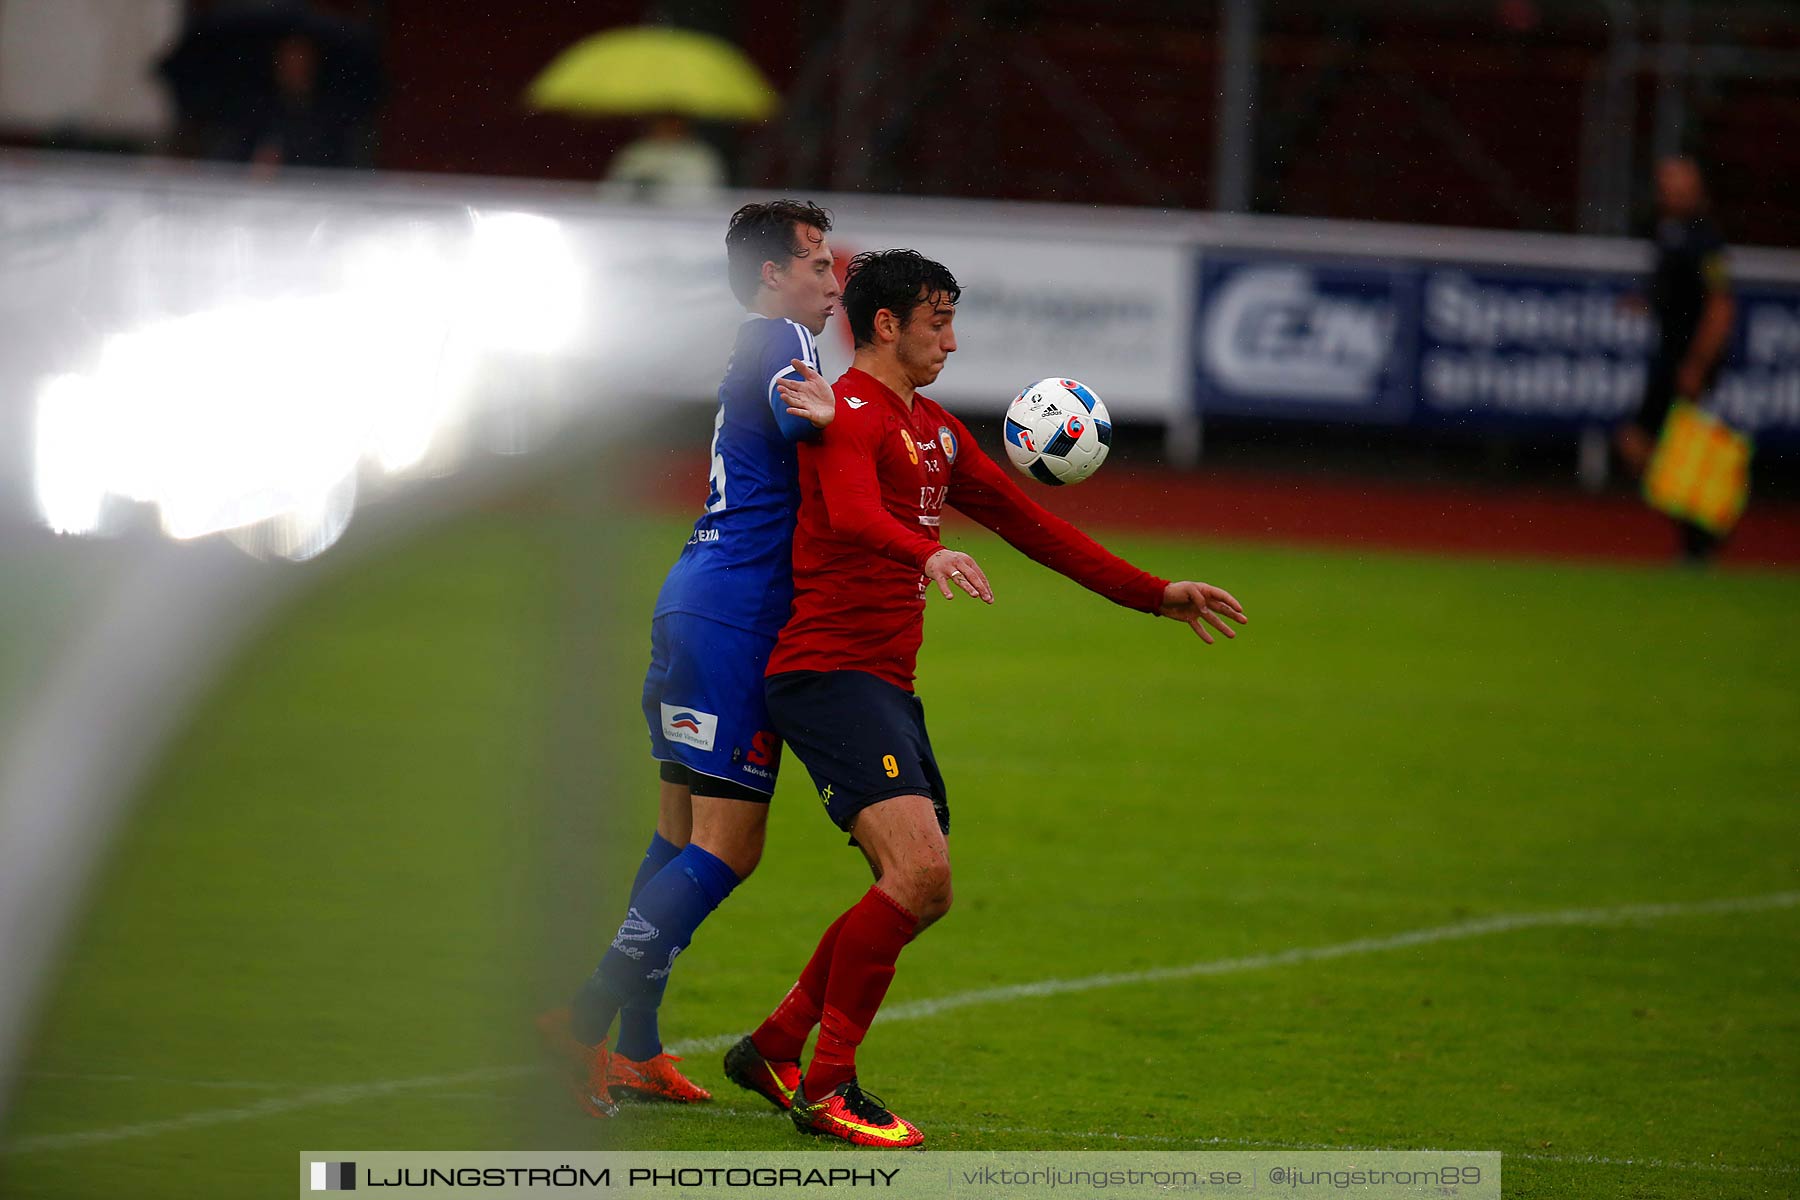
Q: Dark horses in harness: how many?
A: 0